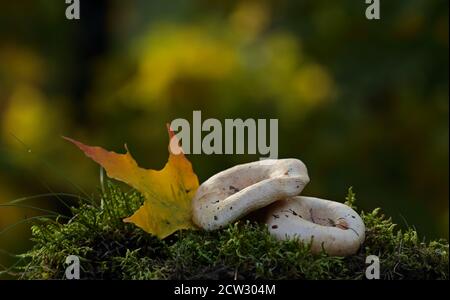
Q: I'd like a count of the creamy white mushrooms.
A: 2